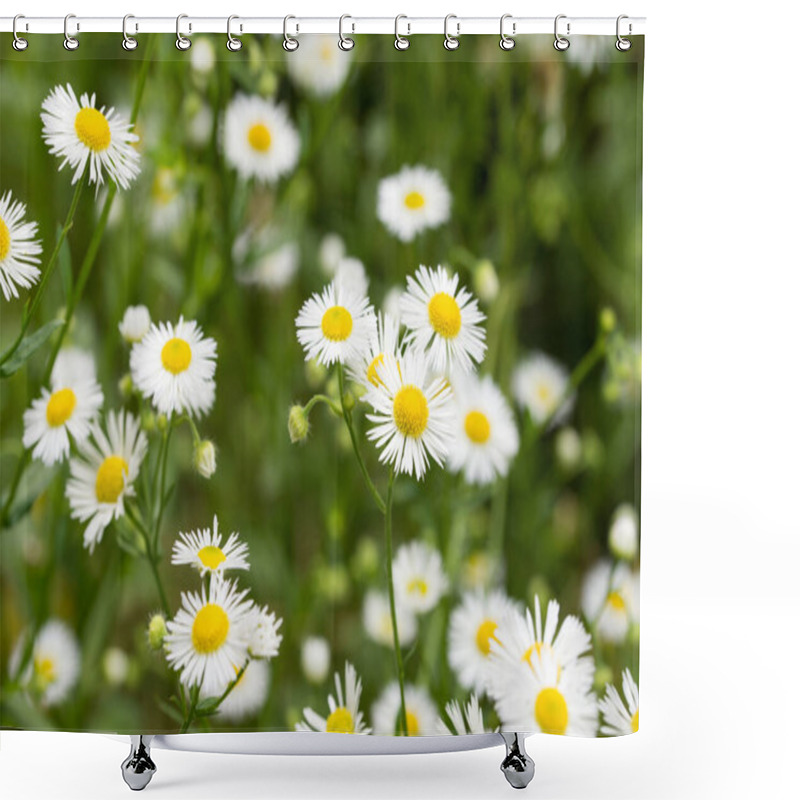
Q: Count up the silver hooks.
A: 12